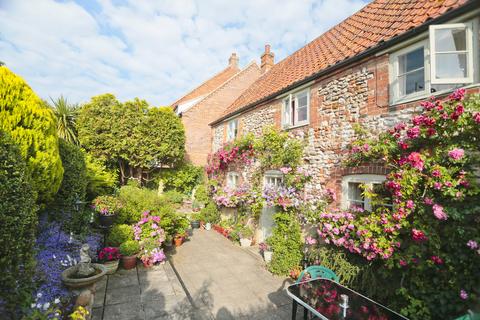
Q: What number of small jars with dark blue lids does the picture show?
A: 0